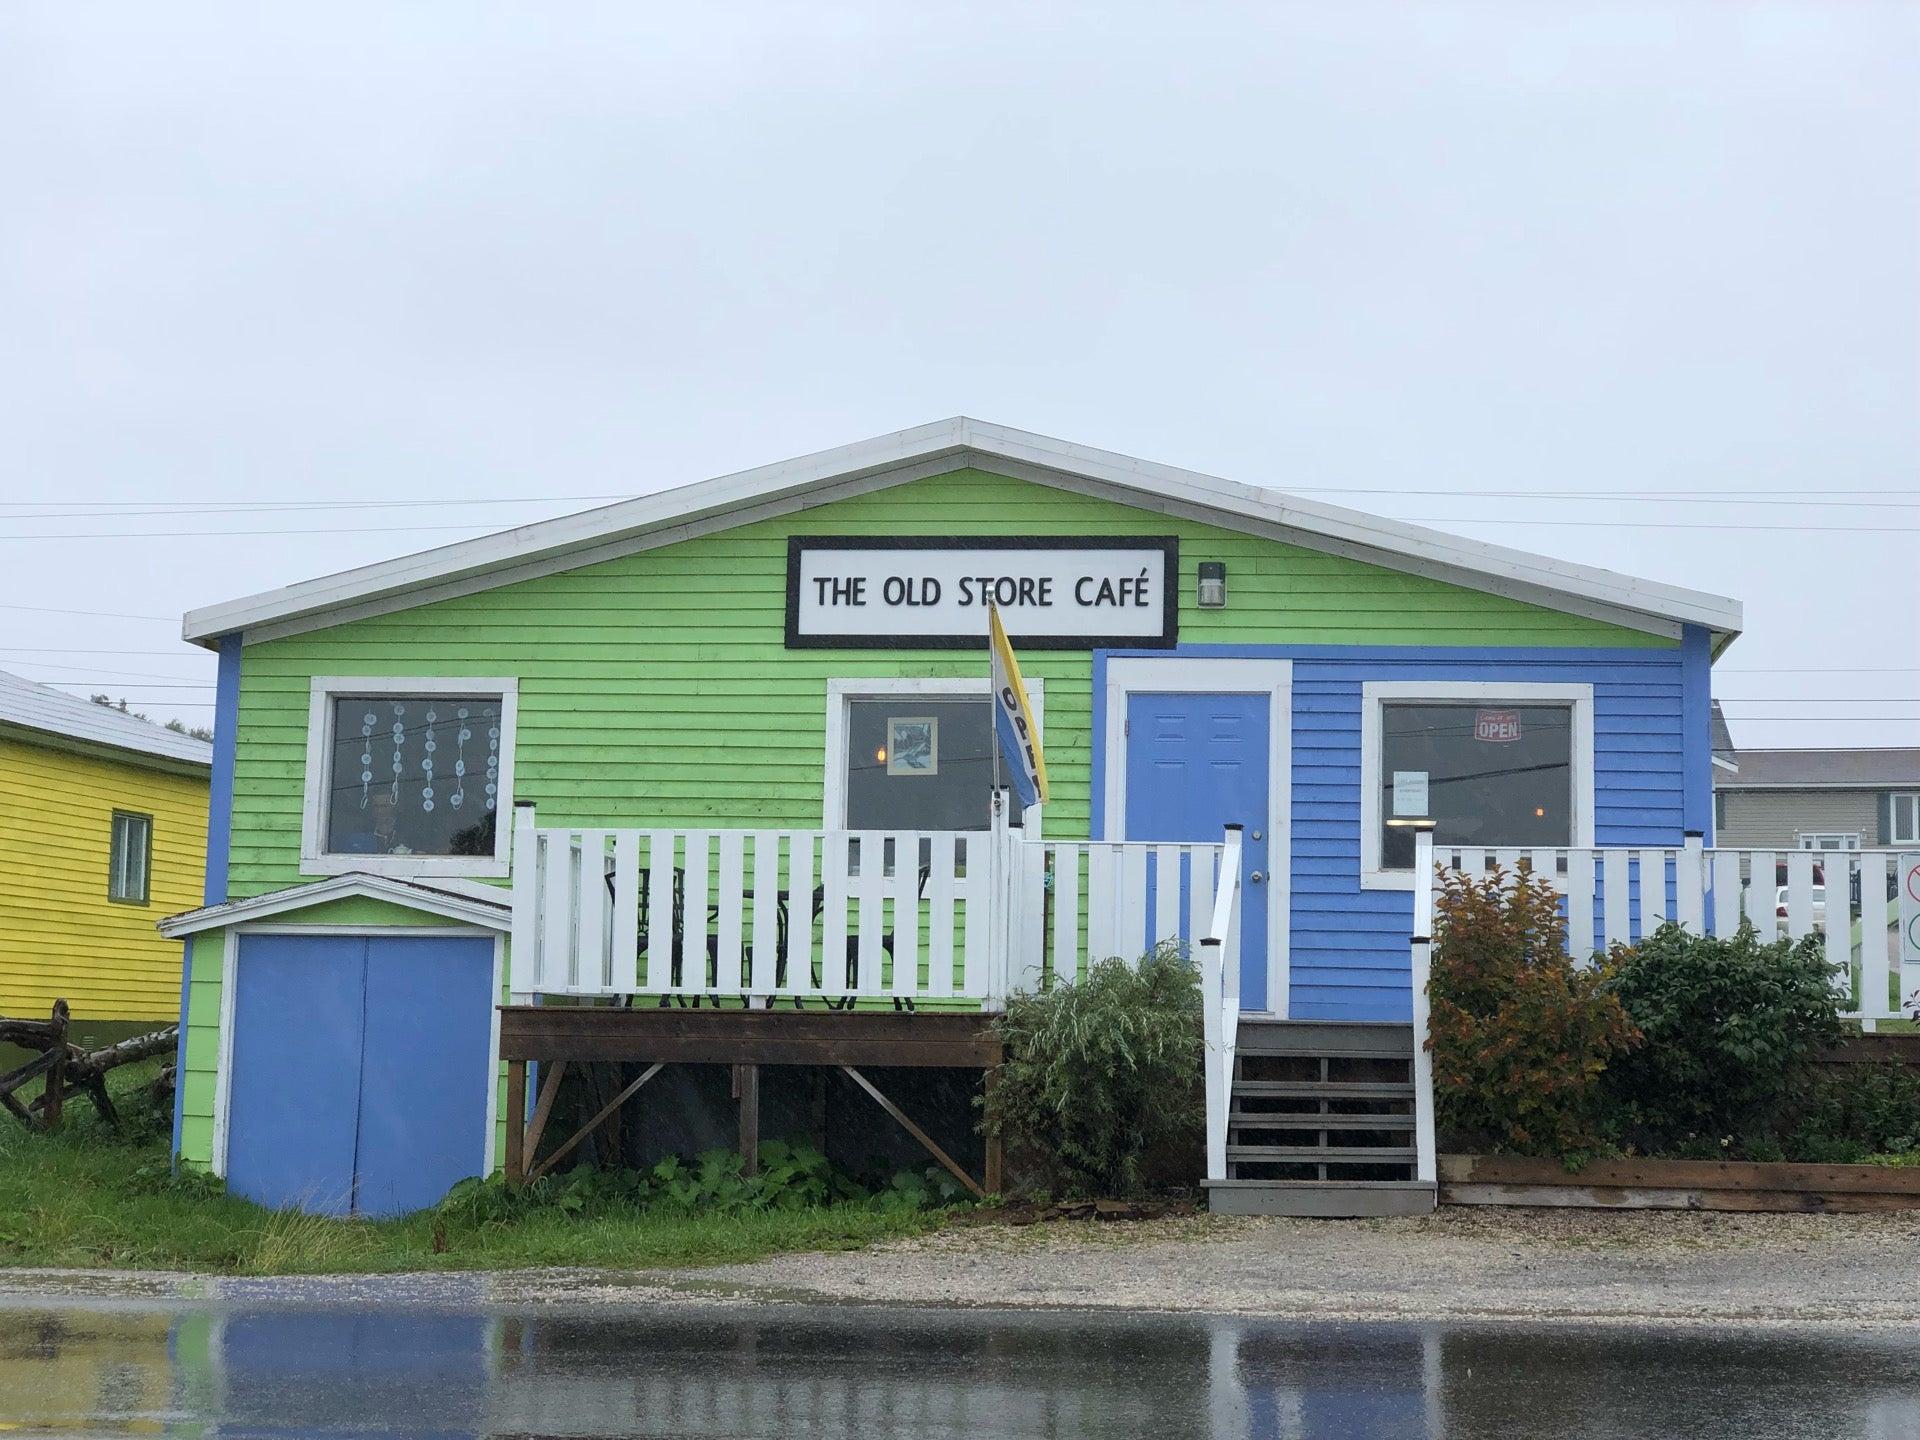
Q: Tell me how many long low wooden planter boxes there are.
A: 1